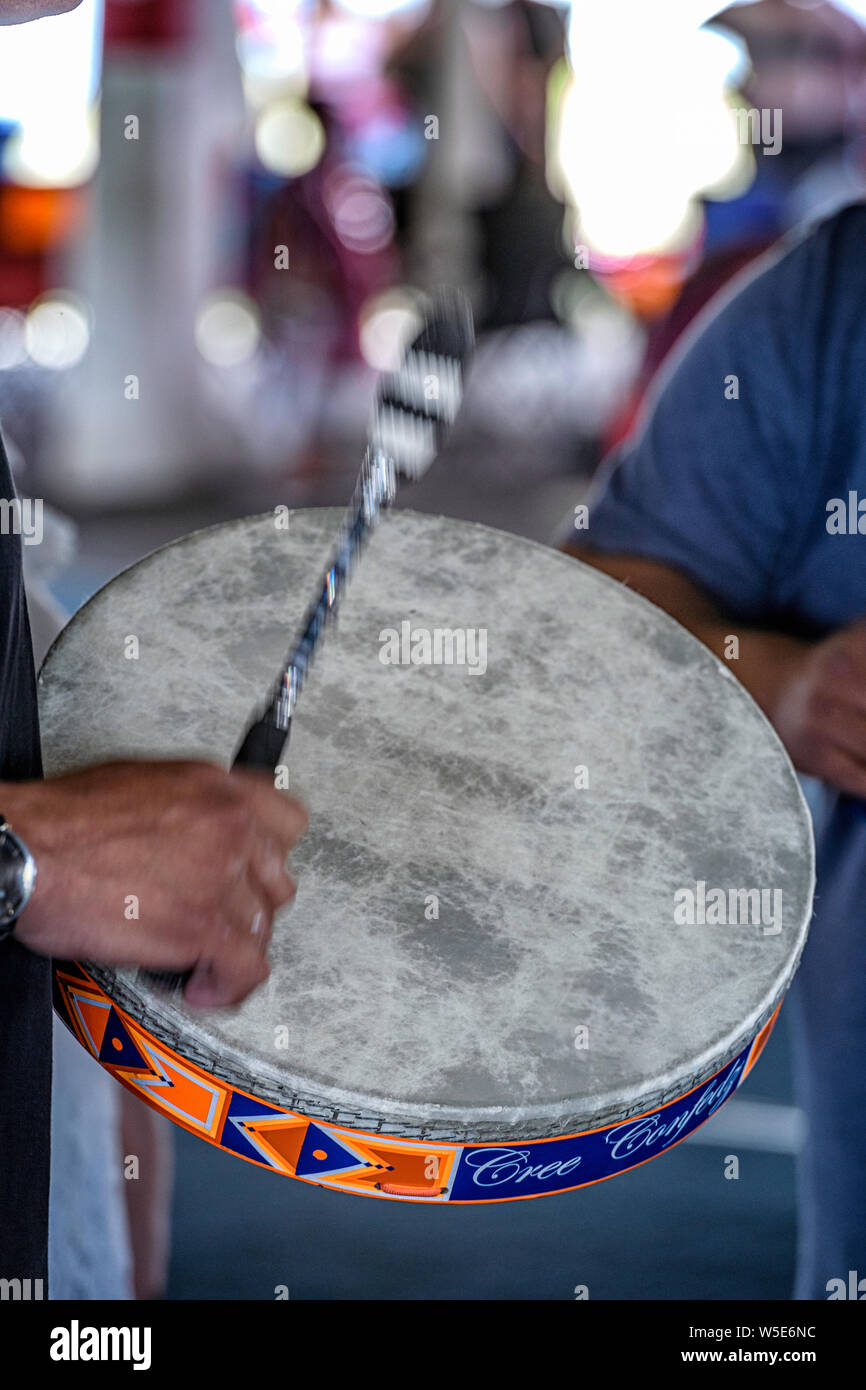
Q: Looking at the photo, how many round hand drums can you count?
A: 1